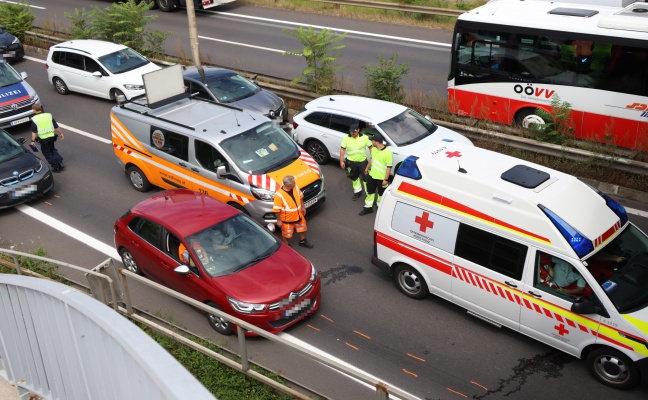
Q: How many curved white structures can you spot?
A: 1